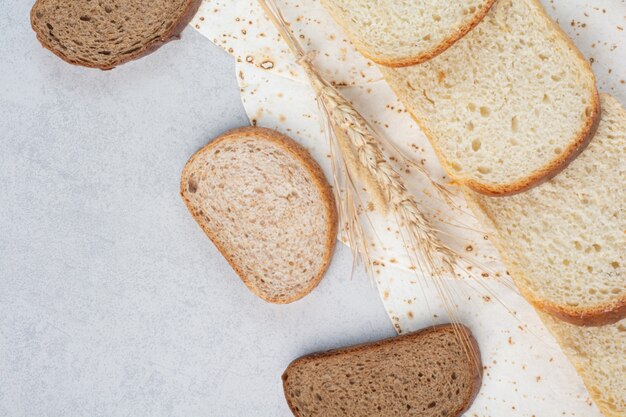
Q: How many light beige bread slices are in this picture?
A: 4